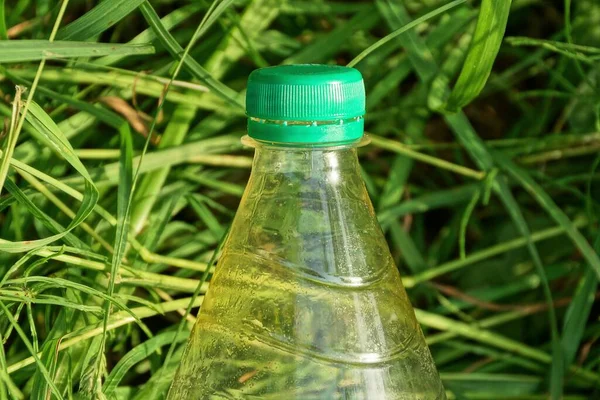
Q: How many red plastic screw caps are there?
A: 0